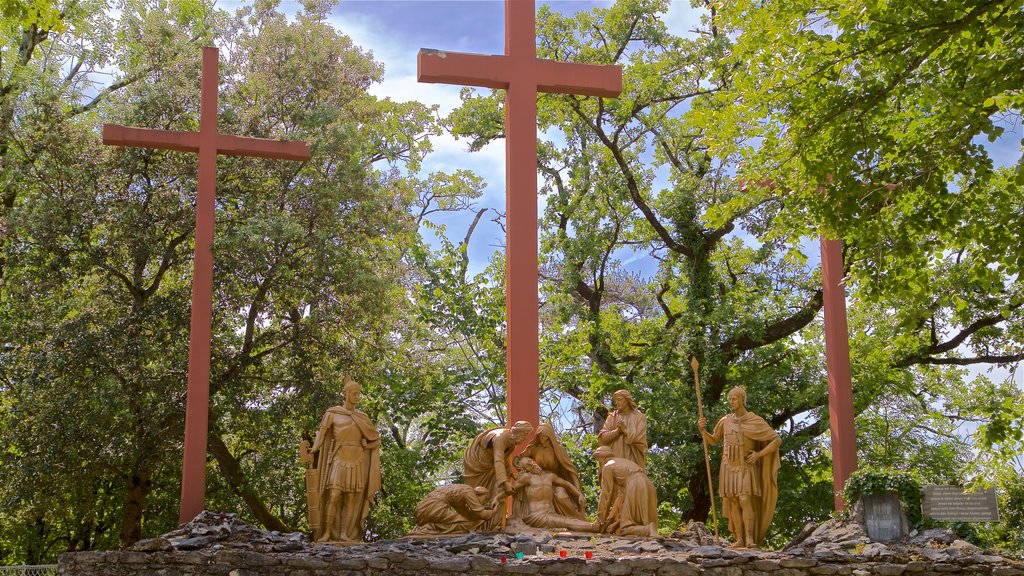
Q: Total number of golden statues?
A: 8